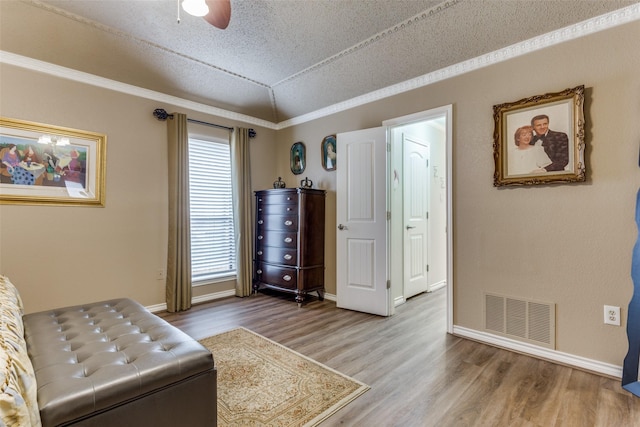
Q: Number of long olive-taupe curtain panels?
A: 2